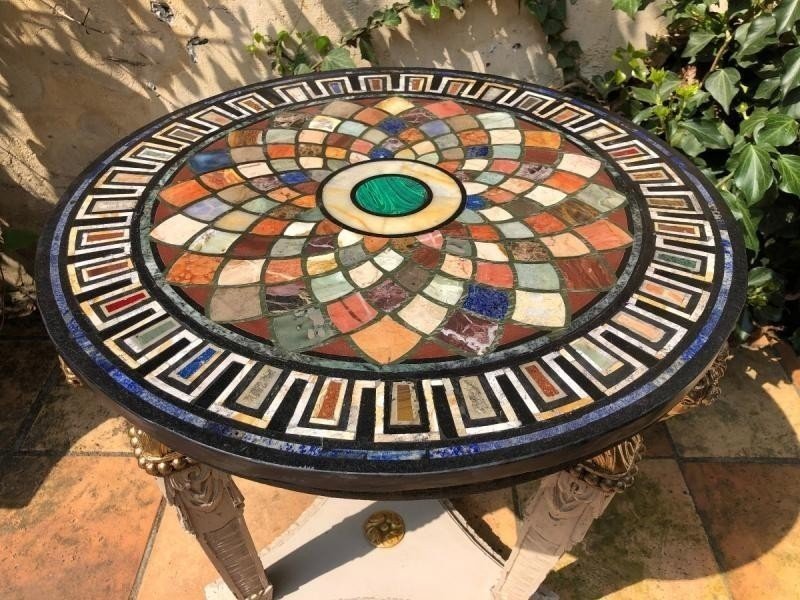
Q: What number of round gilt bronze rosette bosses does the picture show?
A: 1